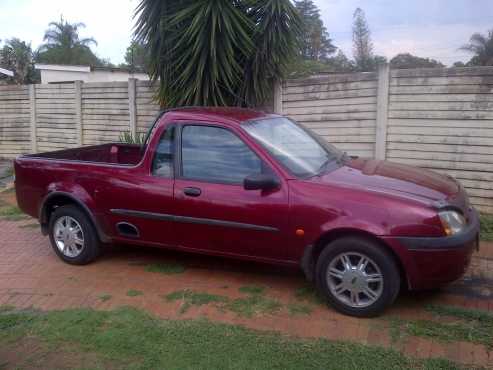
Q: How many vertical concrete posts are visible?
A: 5